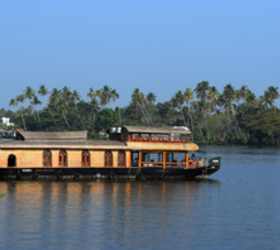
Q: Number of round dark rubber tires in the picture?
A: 6